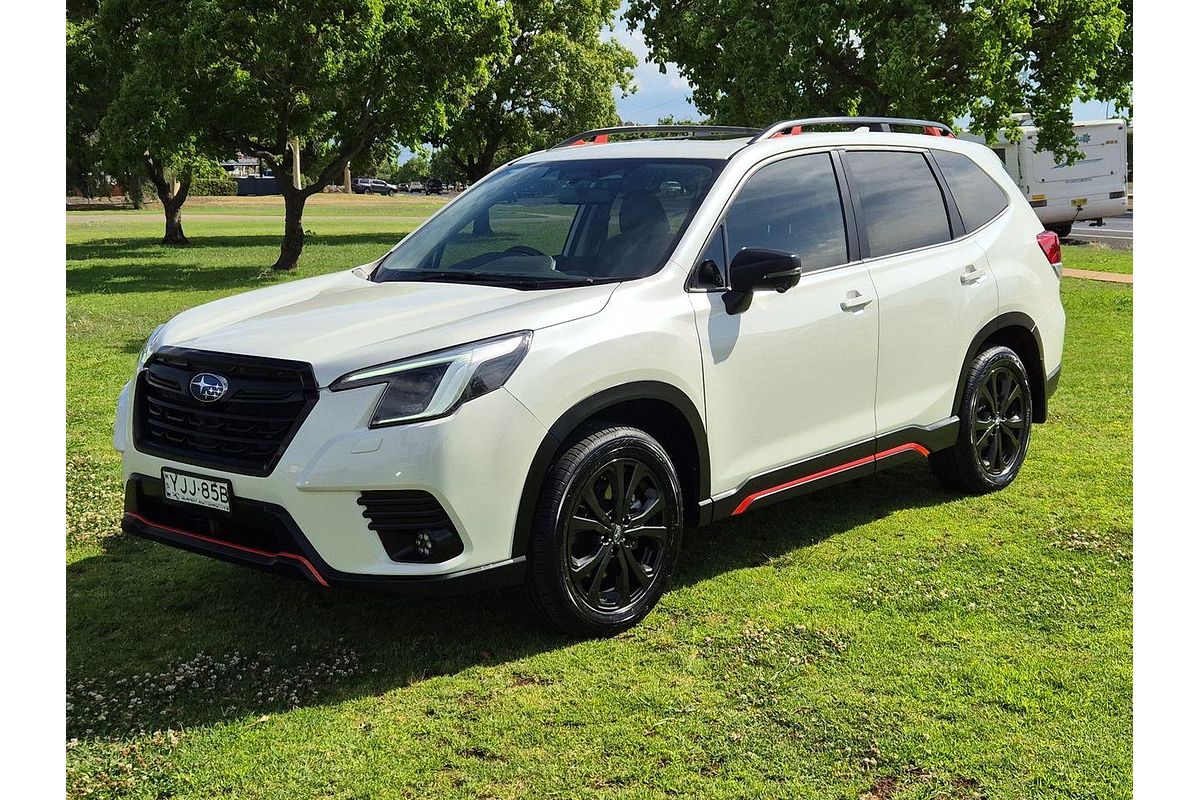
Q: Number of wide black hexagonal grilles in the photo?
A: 1